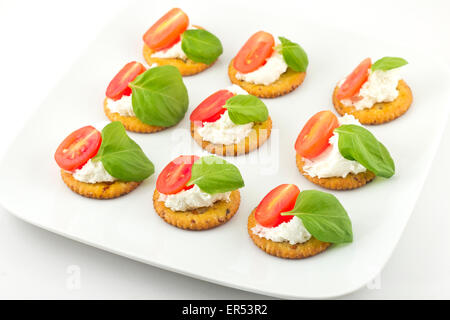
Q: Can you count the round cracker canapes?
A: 9